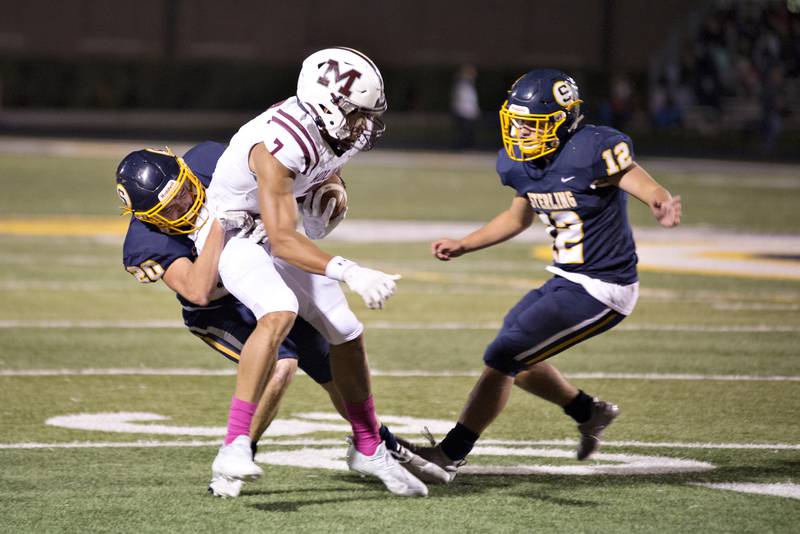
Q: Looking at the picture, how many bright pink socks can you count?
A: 2